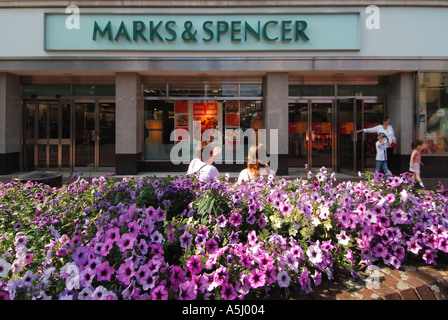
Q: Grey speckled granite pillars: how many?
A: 4